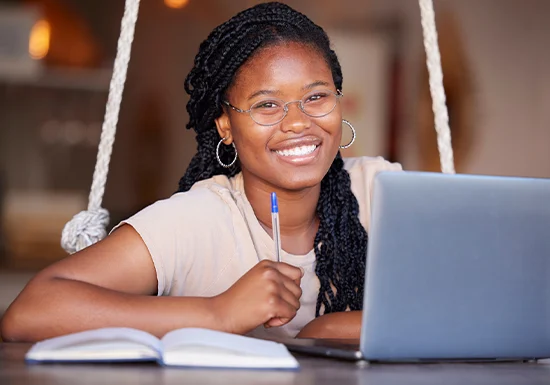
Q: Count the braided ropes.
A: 2